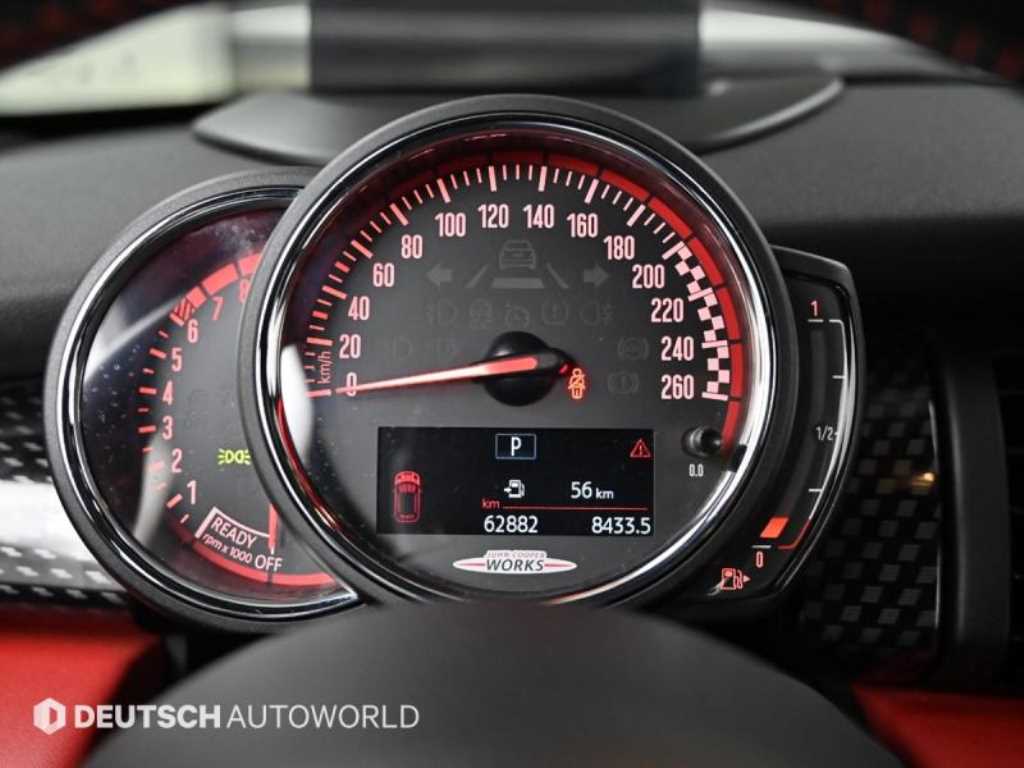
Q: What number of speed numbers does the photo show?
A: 14